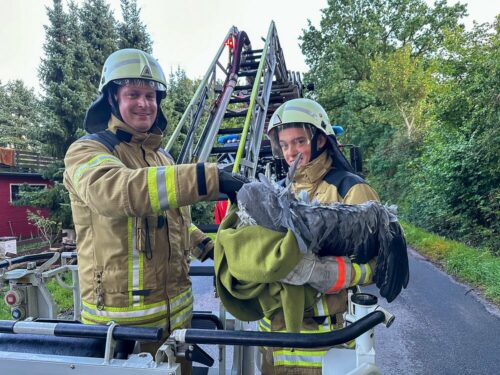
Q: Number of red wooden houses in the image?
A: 1